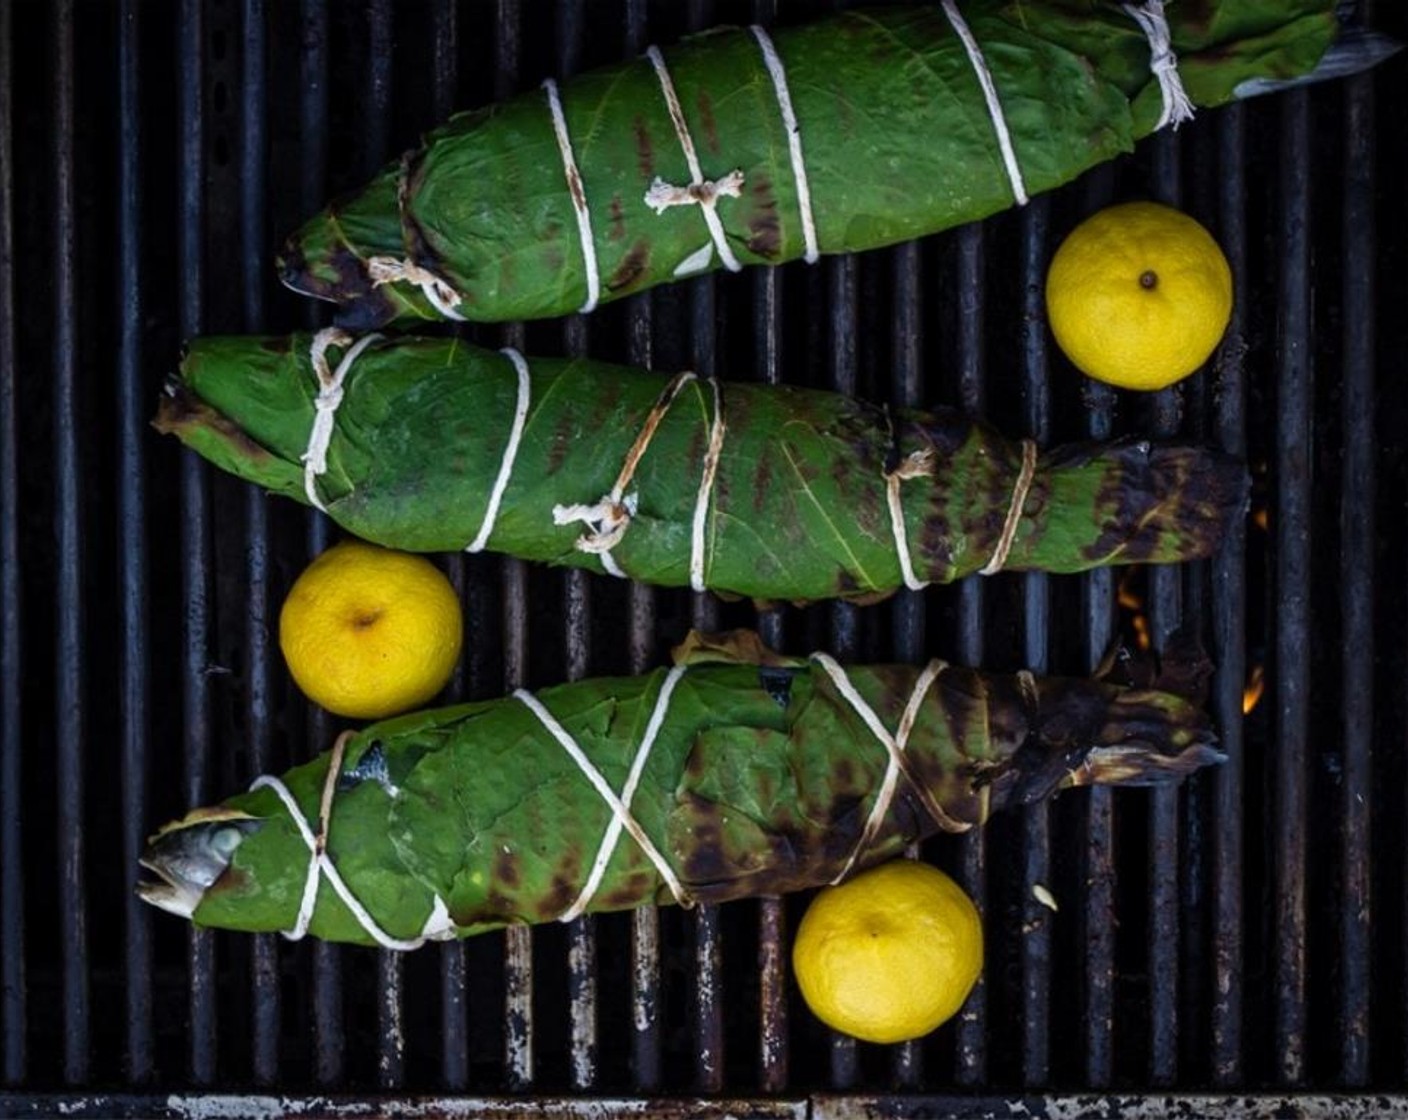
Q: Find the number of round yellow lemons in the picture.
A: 3